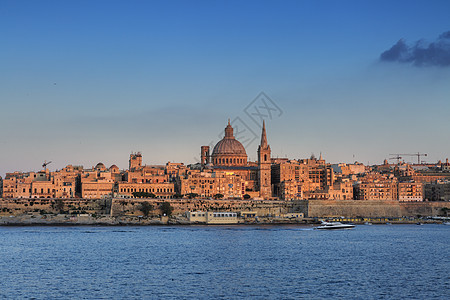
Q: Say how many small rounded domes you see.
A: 2